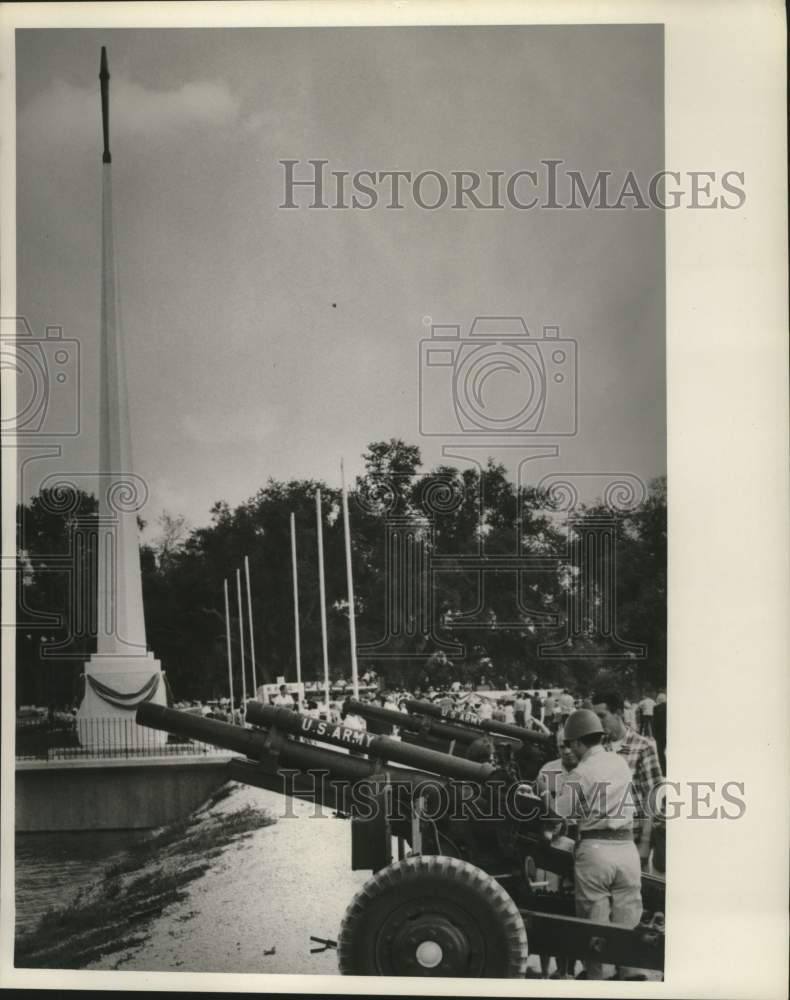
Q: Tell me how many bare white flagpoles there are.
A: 6